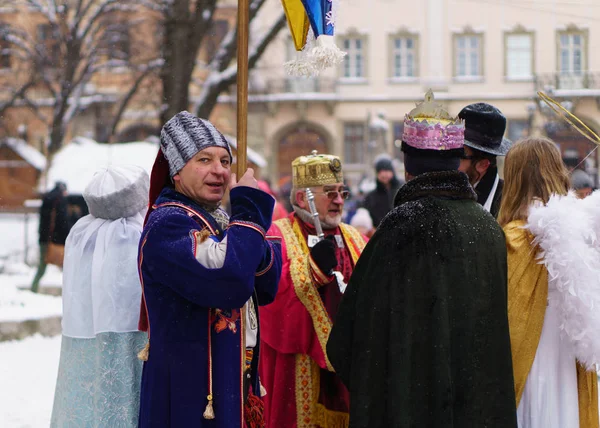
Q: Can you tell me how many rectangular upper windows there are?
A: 5